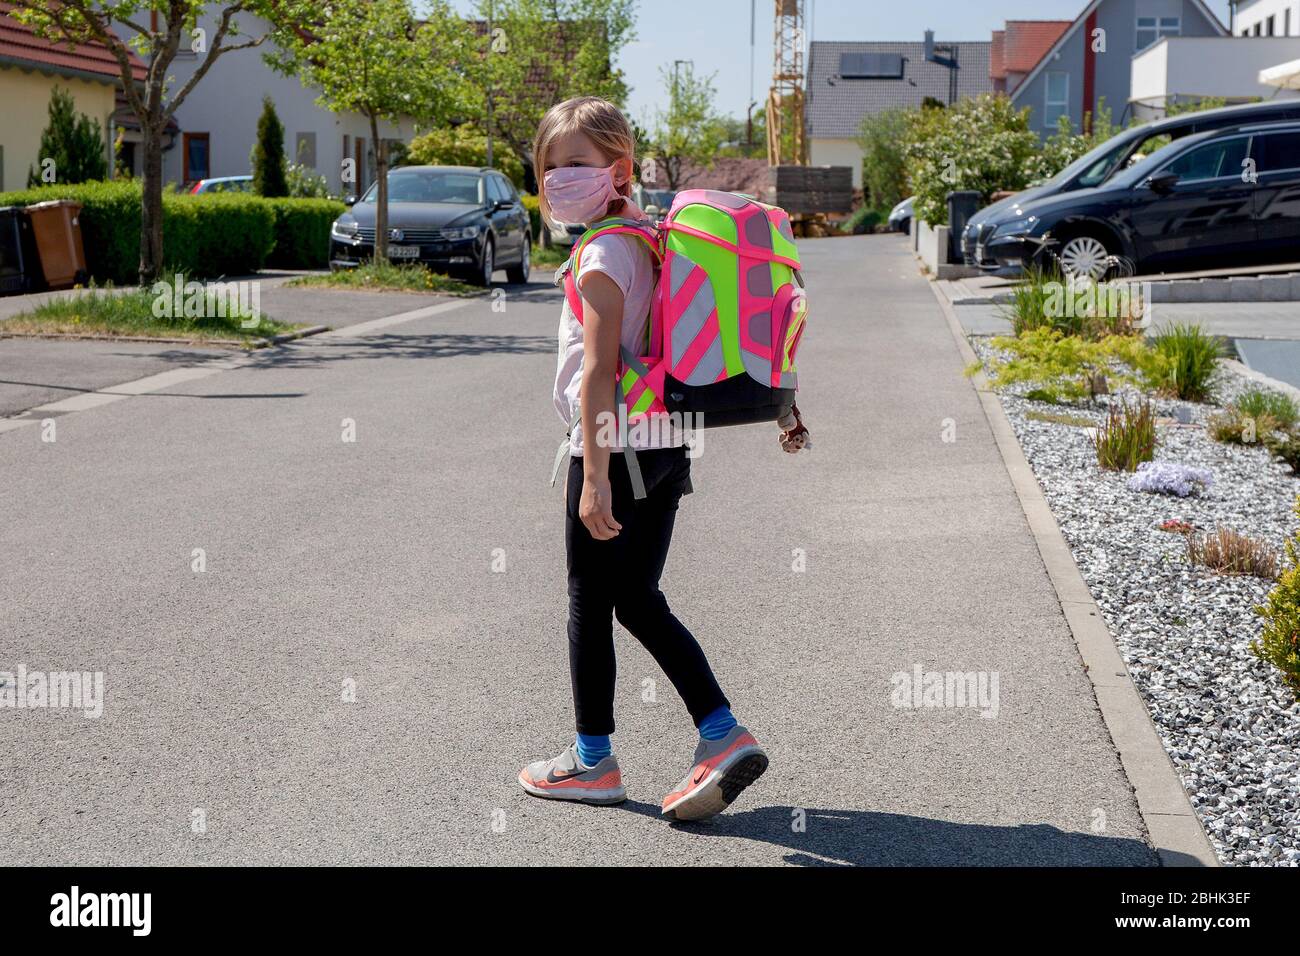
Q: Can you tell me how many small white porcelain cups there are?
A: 0